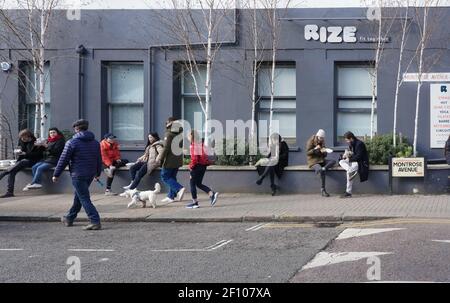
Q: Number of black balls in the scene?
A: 0